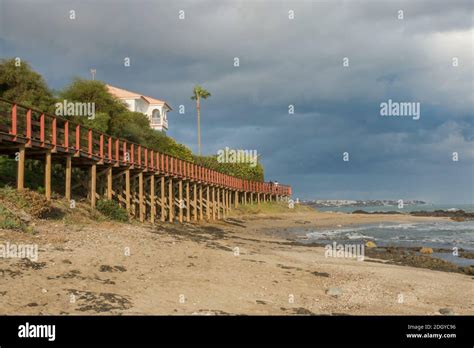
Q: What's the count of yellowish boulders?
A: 2